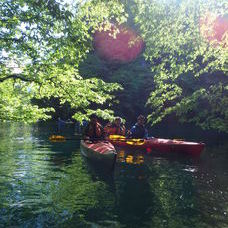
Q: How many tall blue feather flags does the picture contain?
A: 0